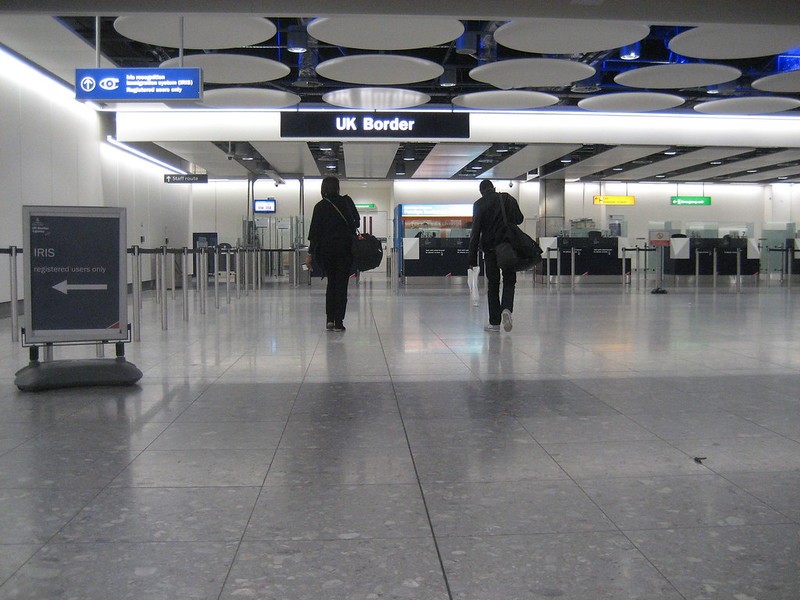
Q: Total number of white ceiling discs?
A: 14